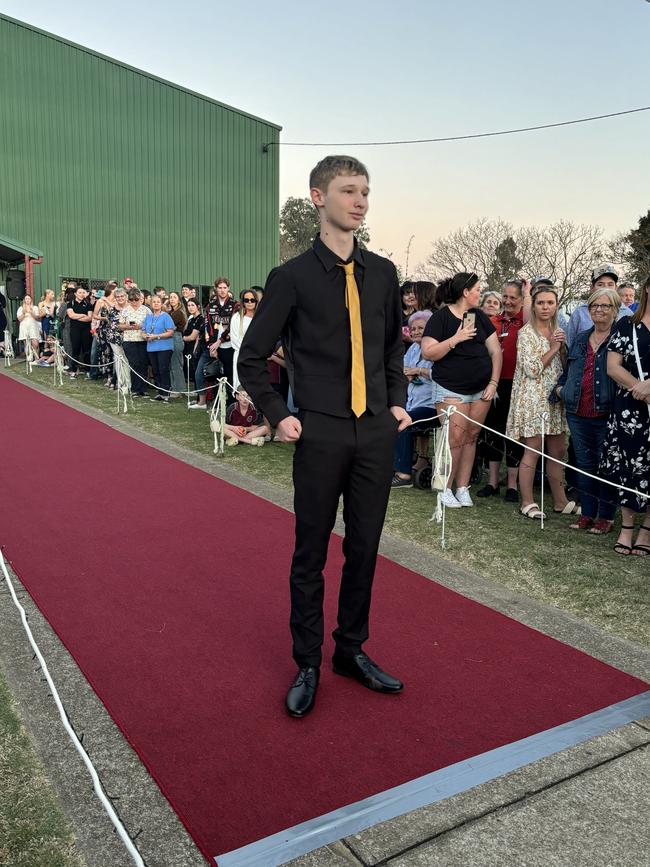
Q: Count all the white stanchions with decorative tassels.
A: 6